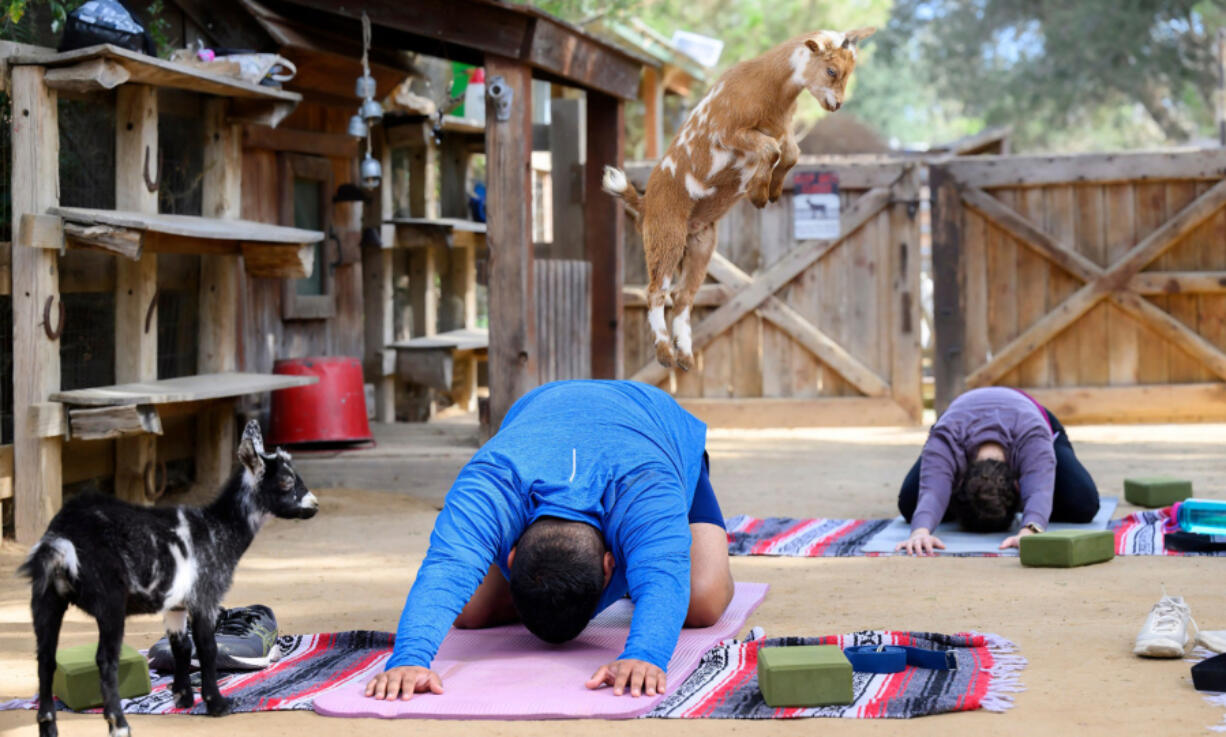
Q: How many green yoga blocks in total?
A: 4